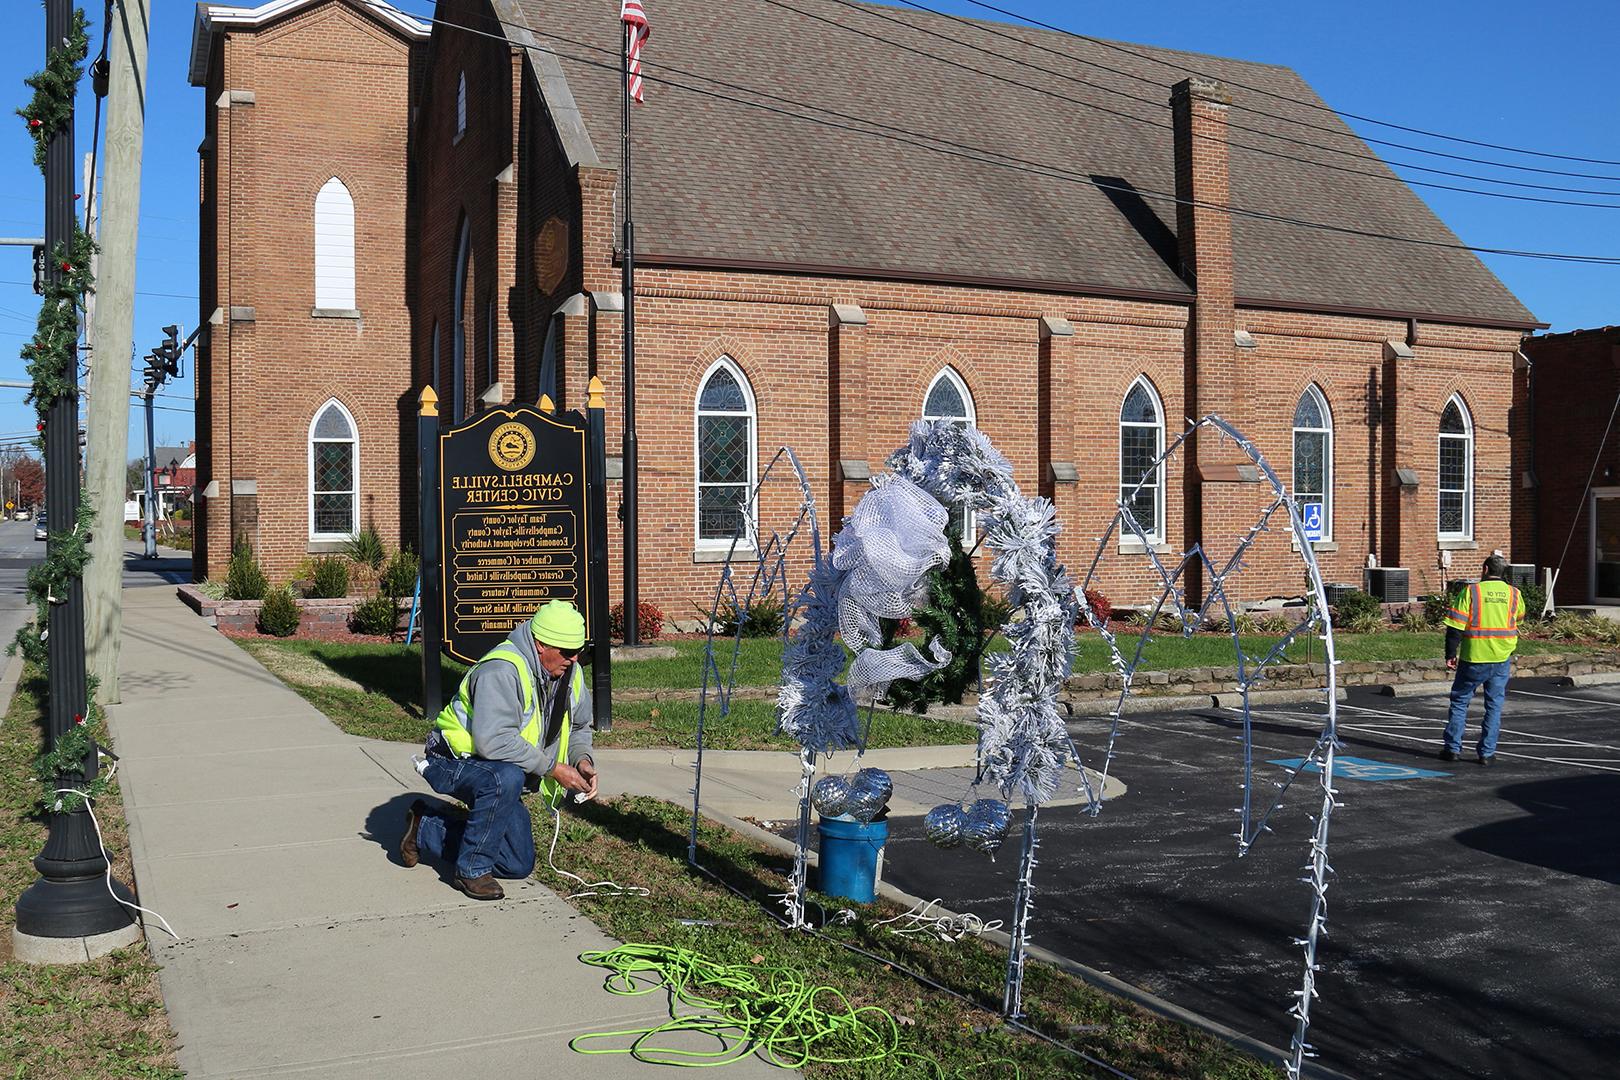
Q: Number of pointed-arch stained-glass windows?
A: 6